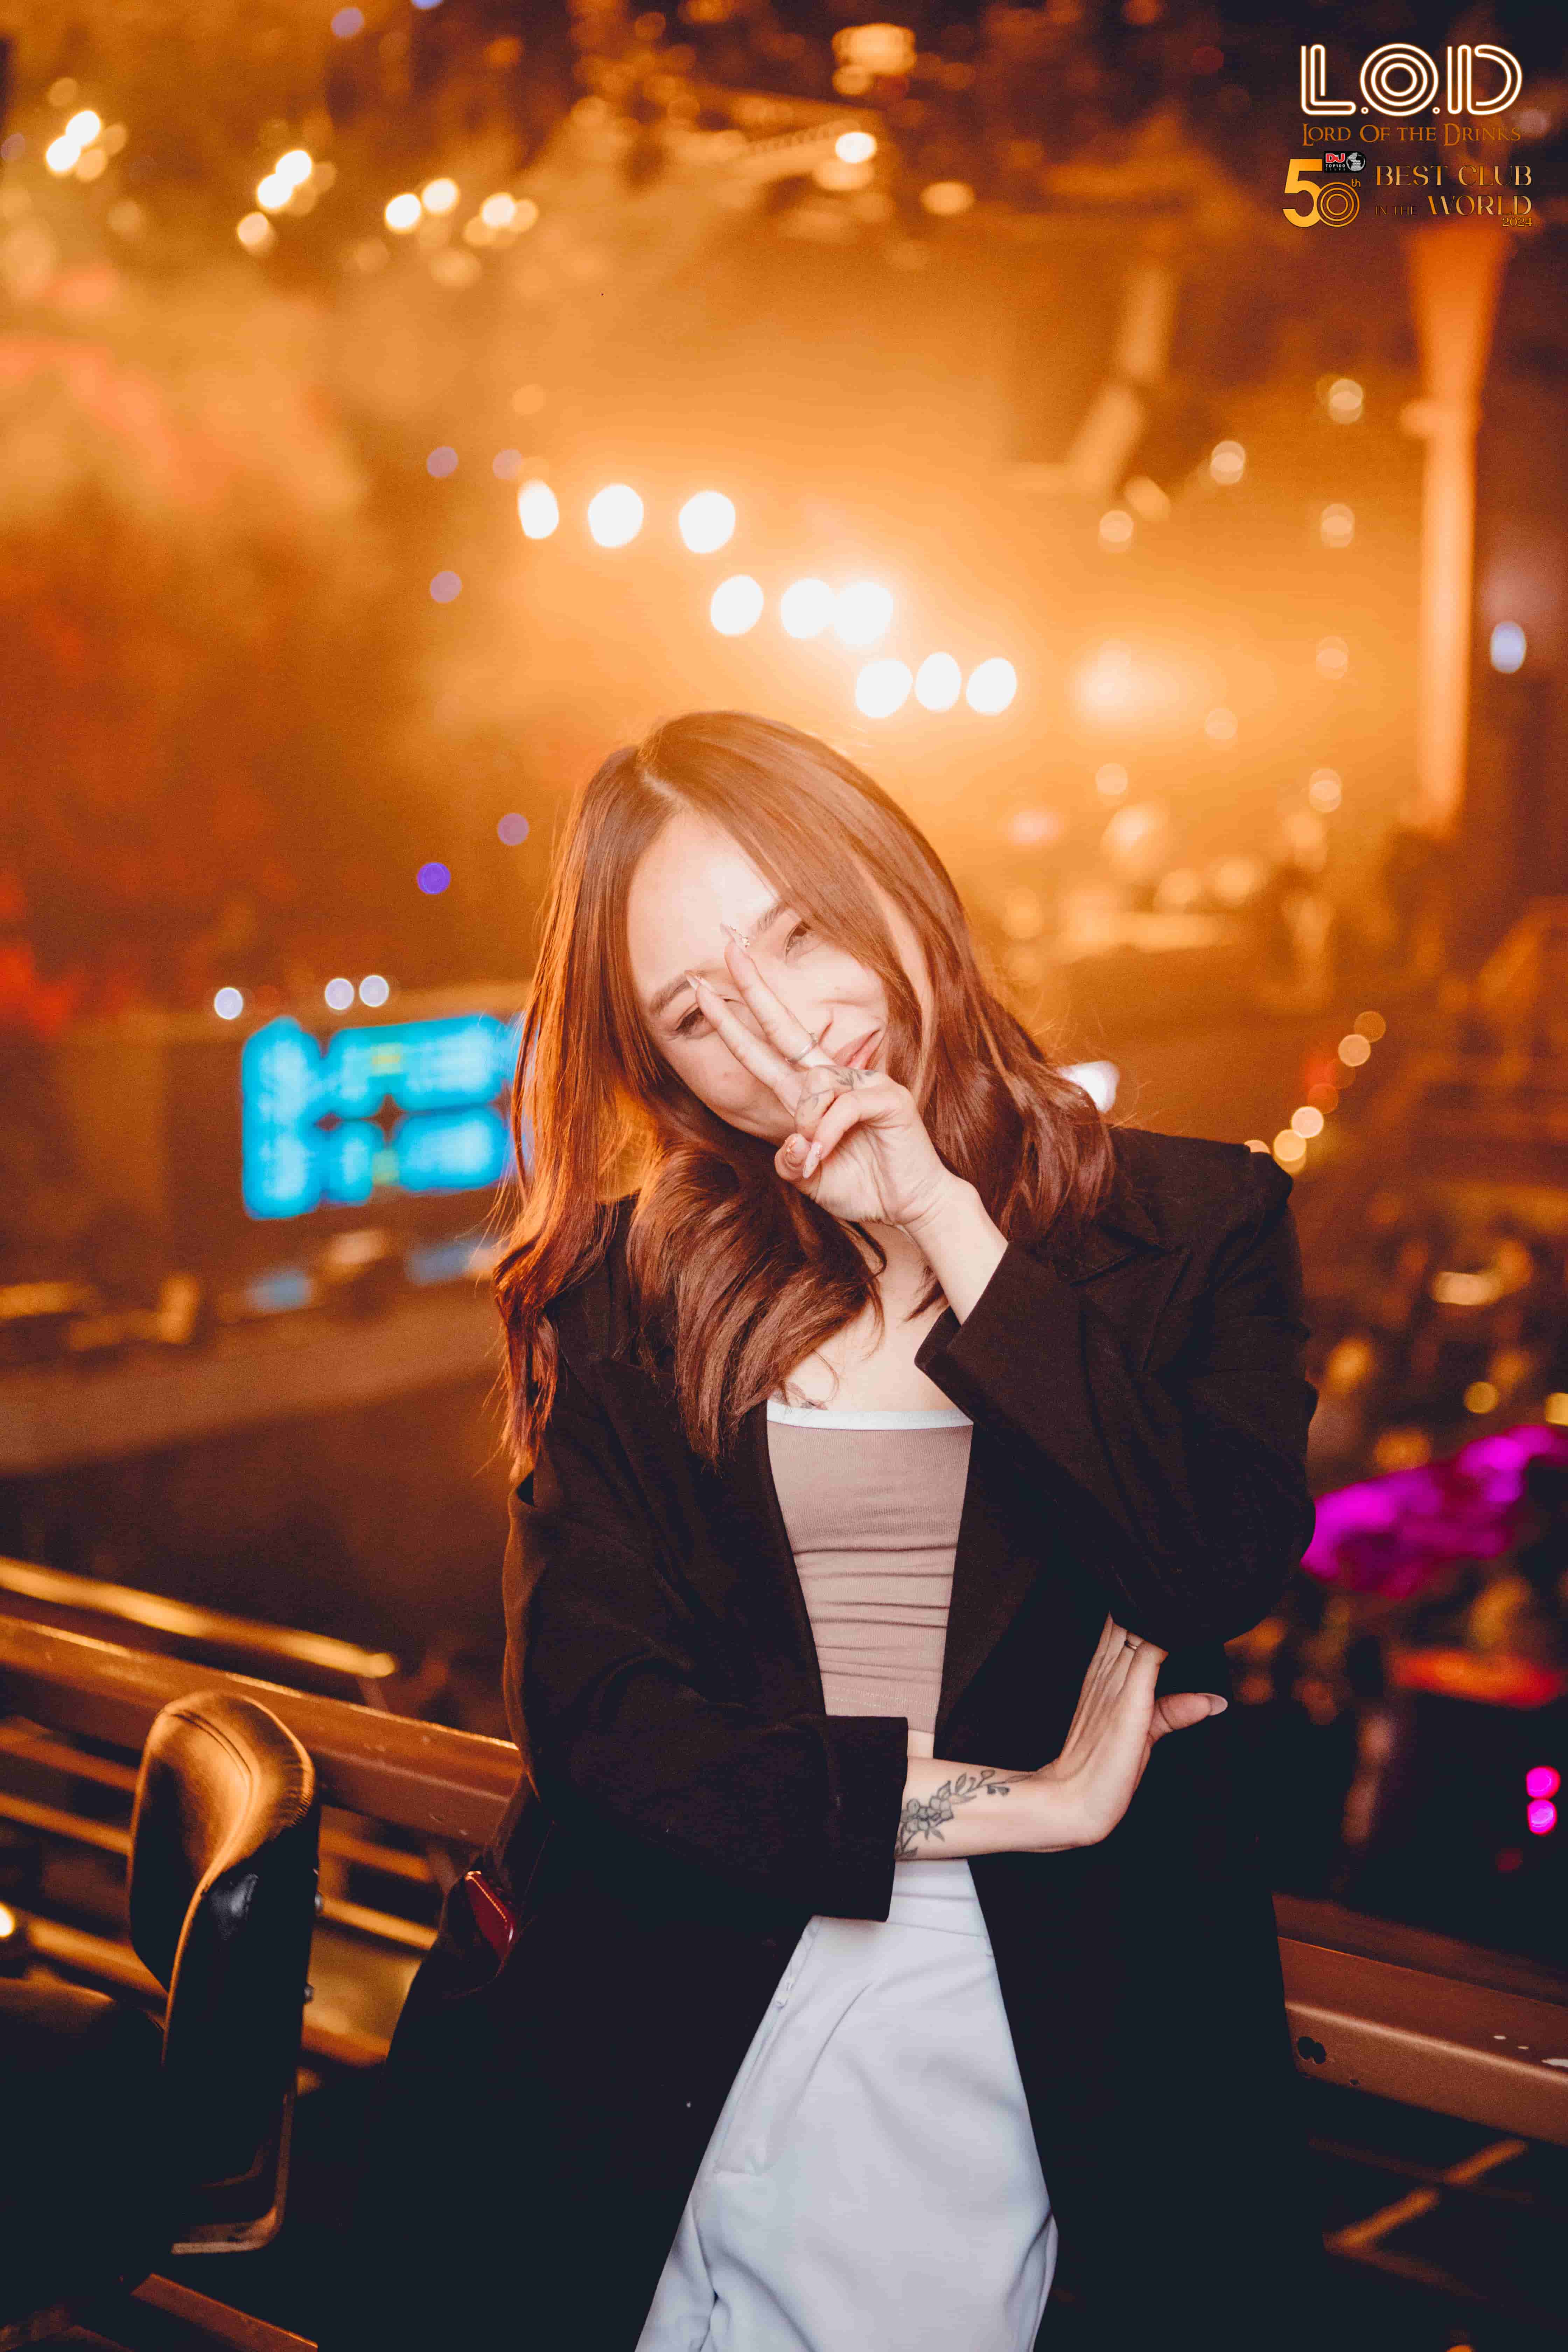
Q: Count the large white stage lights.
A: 9